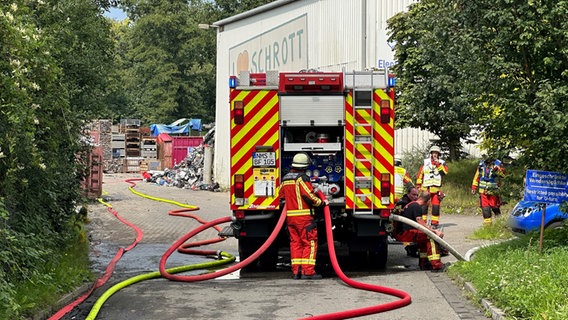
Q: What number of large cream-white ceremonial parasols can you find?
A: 0